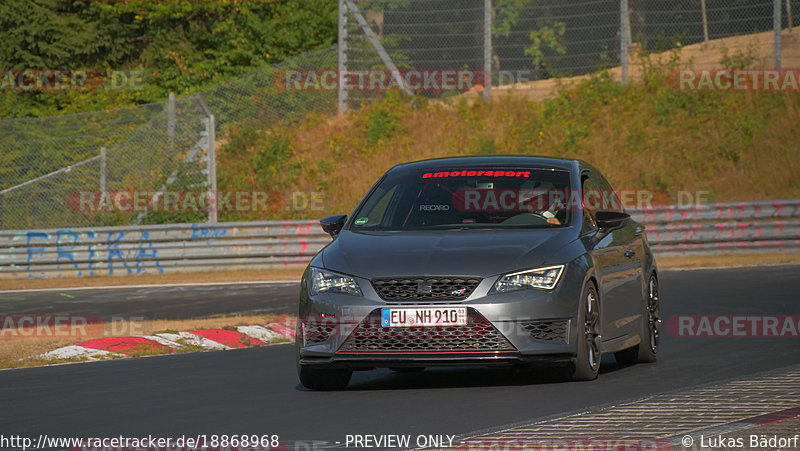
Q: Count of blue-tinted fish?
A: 0